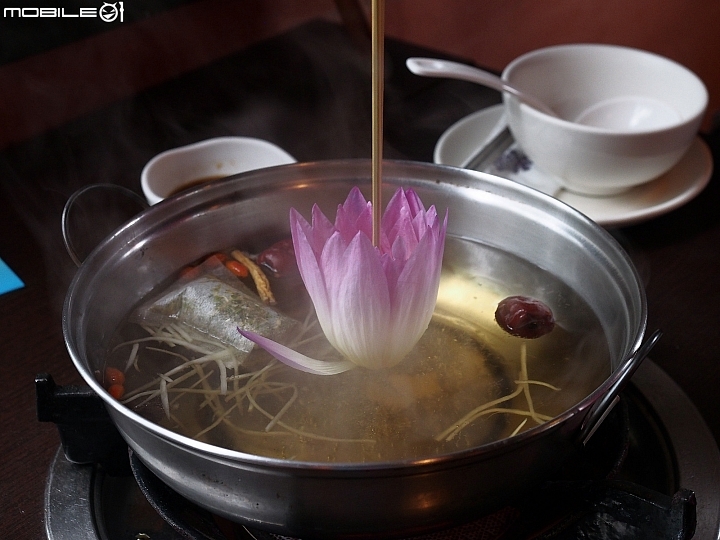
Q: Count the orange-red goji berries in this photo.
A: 5